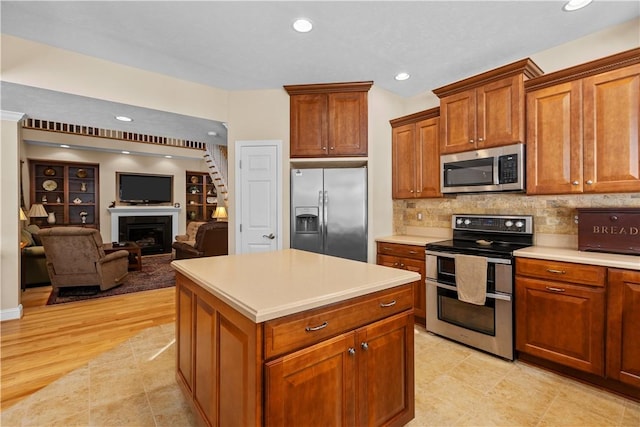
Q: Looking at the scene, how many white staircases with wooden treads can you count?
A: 1